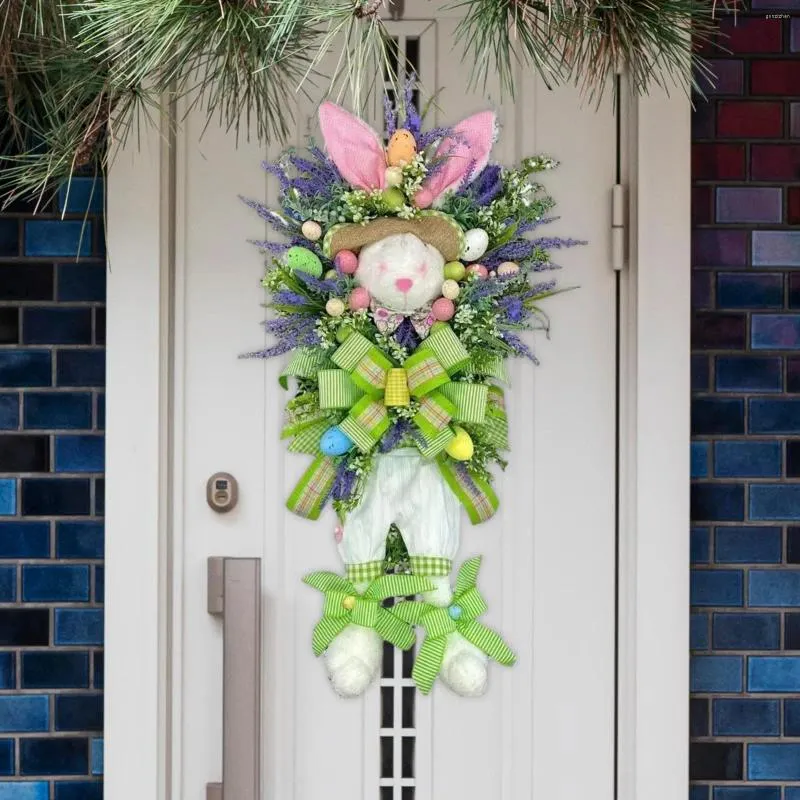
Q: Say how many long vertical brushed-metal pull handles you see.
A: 1